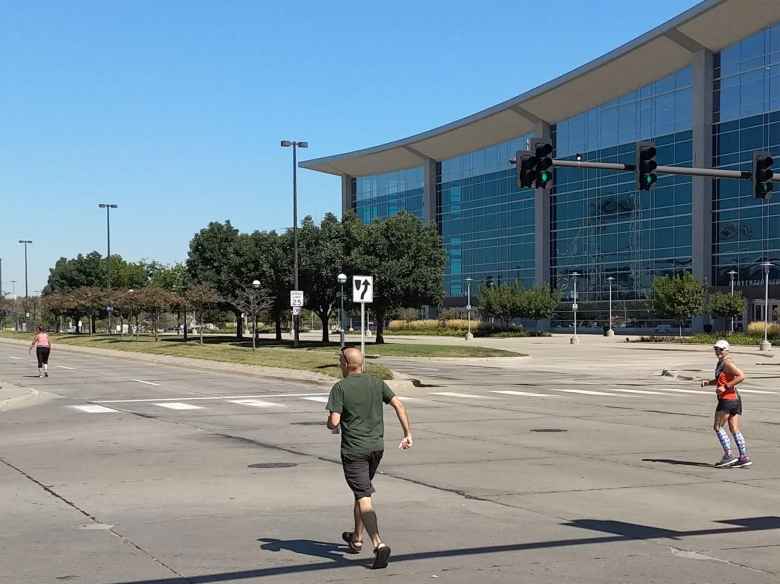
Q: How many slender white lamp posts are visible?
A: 5